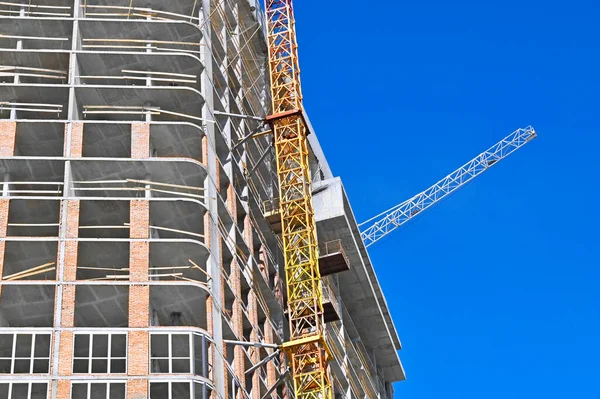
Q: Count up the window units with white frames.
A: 6